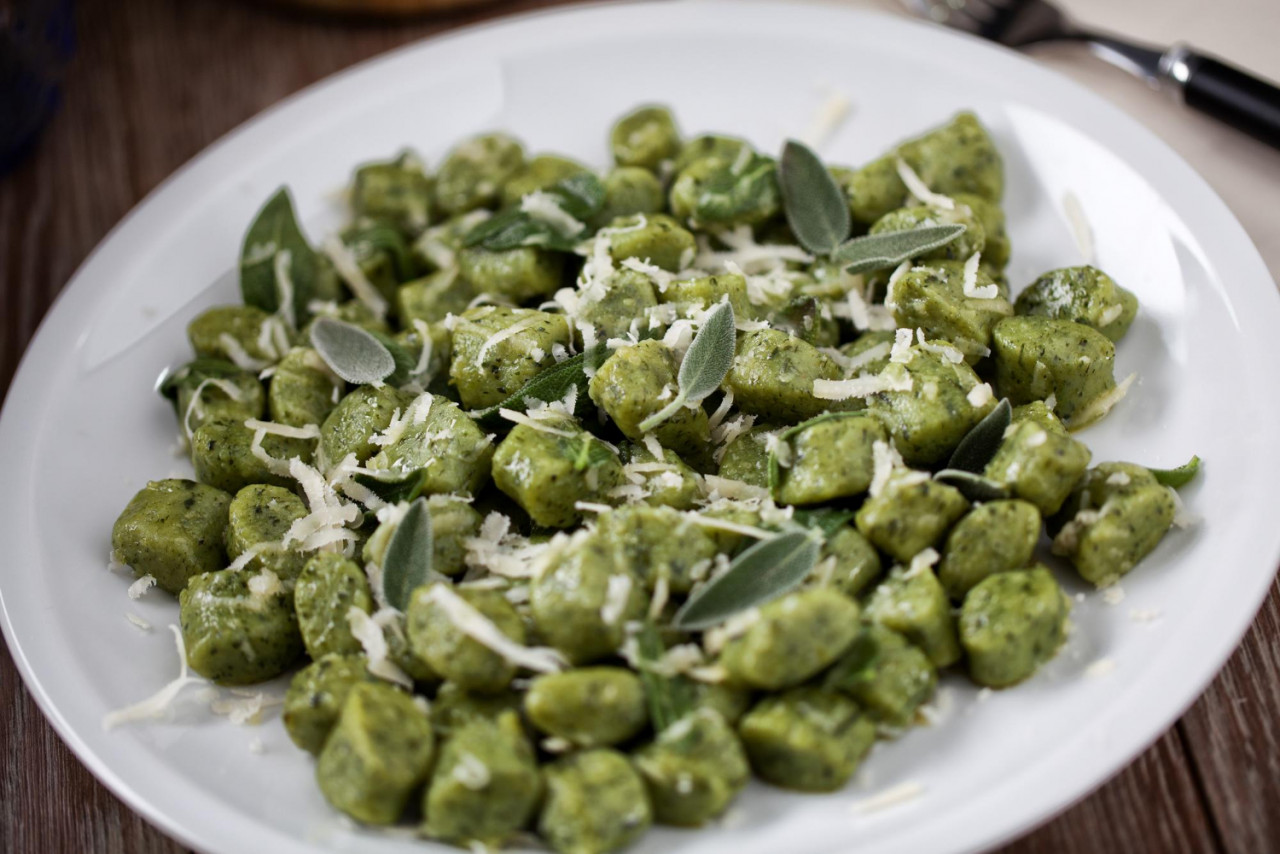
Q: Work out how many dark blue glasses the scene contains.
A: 1